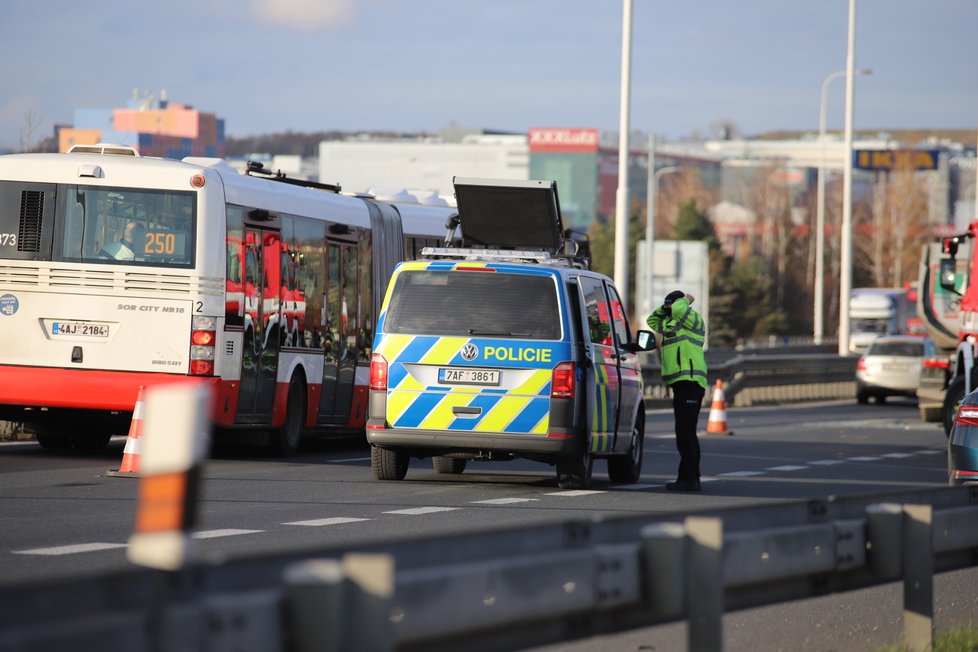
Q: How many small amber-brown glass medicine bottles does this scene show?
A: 0